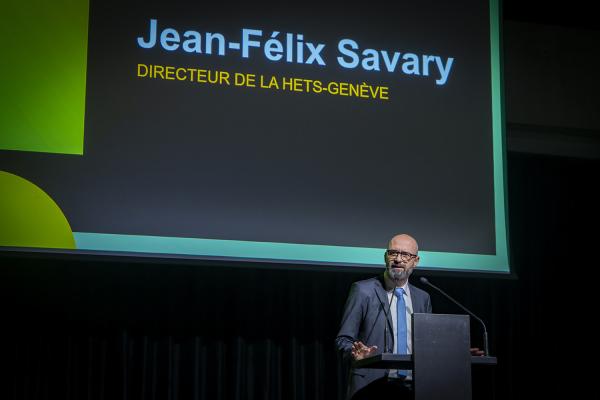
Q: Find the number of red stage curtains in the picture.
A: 0